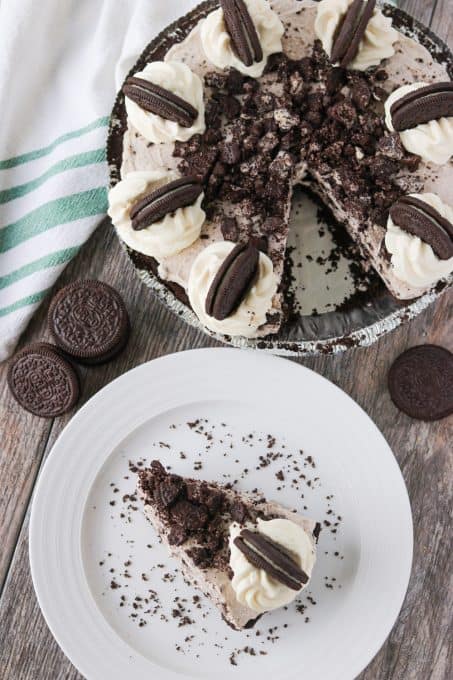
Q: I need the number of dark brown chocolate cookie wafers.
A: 11